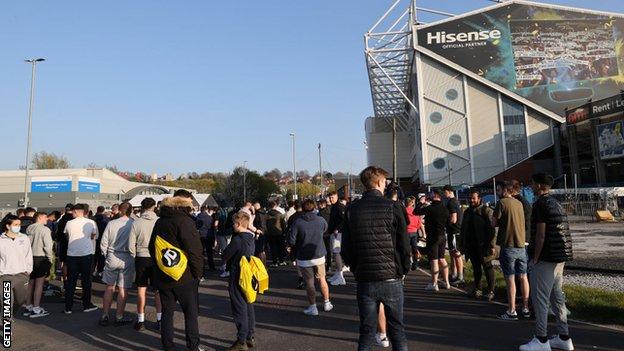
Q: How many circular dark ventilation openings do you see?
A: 4